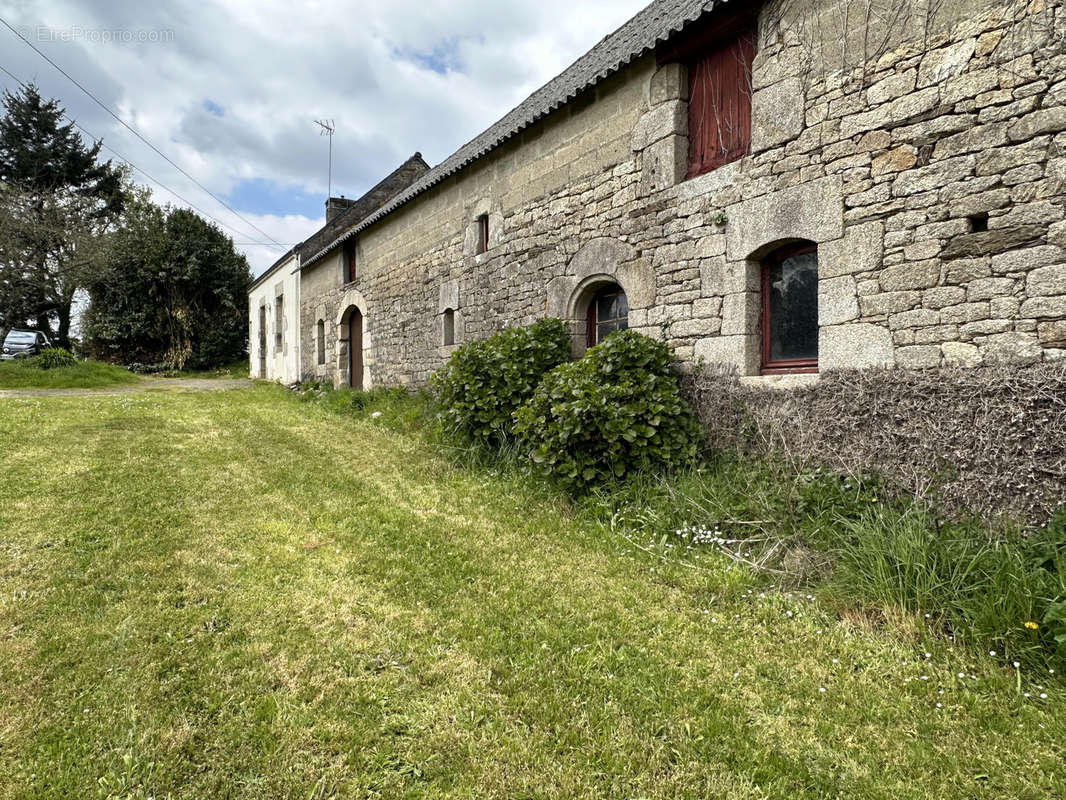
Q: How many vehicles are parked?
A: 1